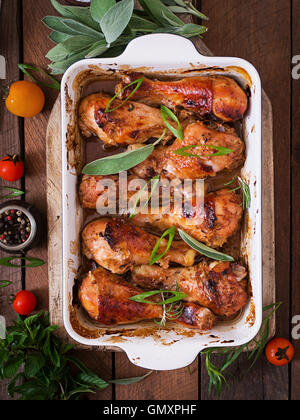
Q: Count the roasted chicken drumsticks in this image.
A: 8